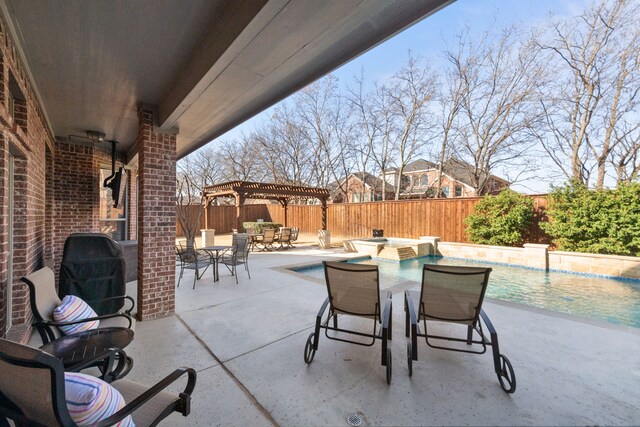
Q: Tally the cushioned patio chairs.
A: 2